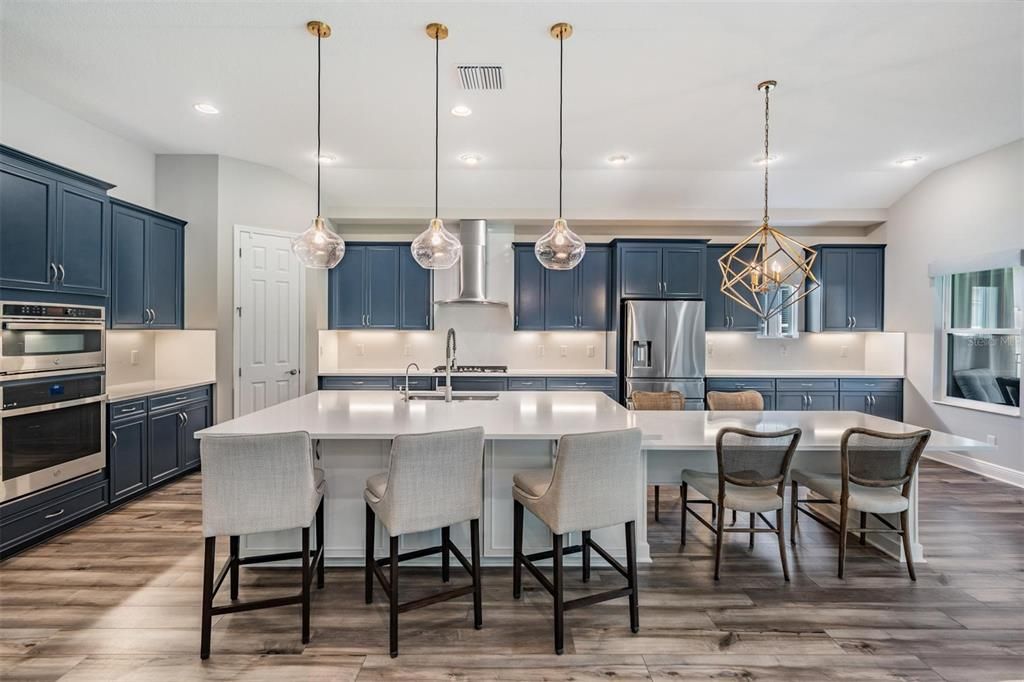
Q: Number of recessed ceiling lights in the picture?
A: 7